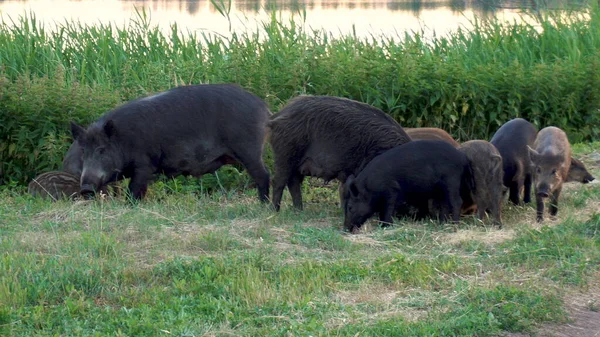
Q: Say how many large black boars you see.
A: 2